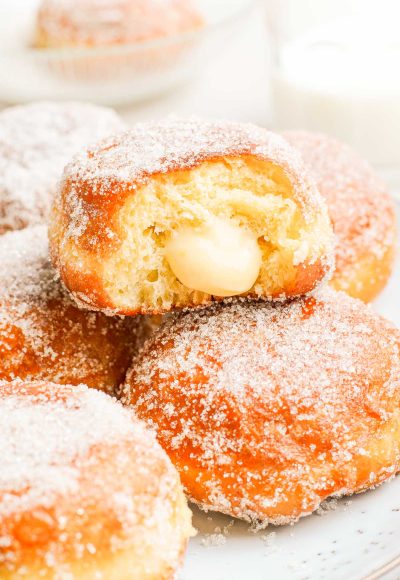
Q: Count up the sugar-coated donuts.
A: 7